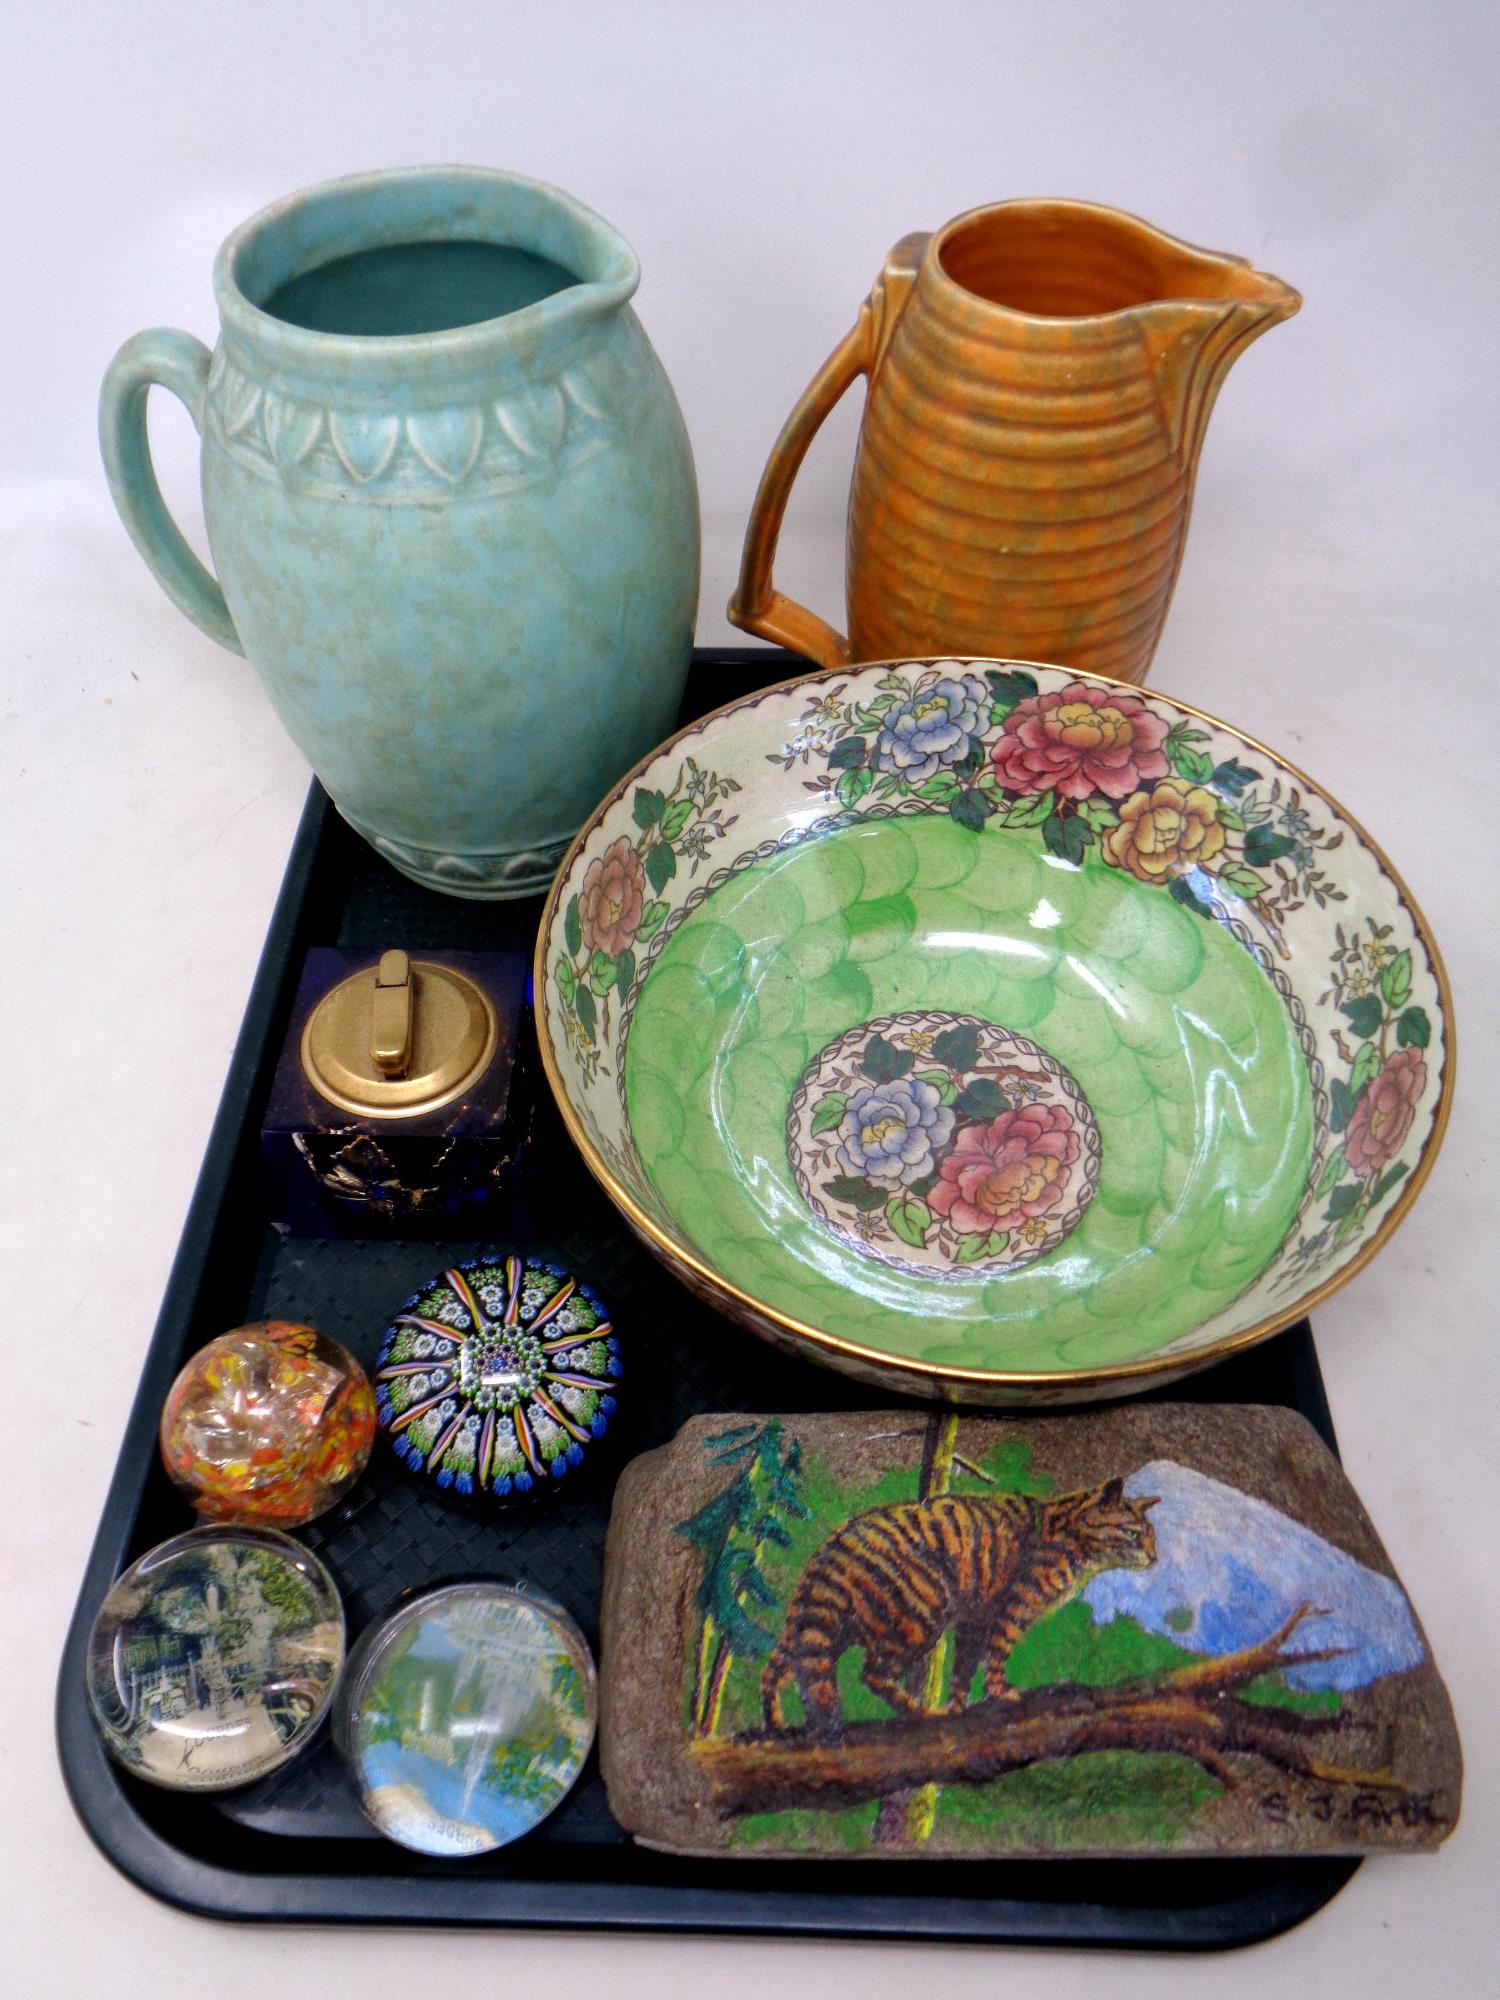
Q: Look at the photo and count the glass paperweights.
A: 4